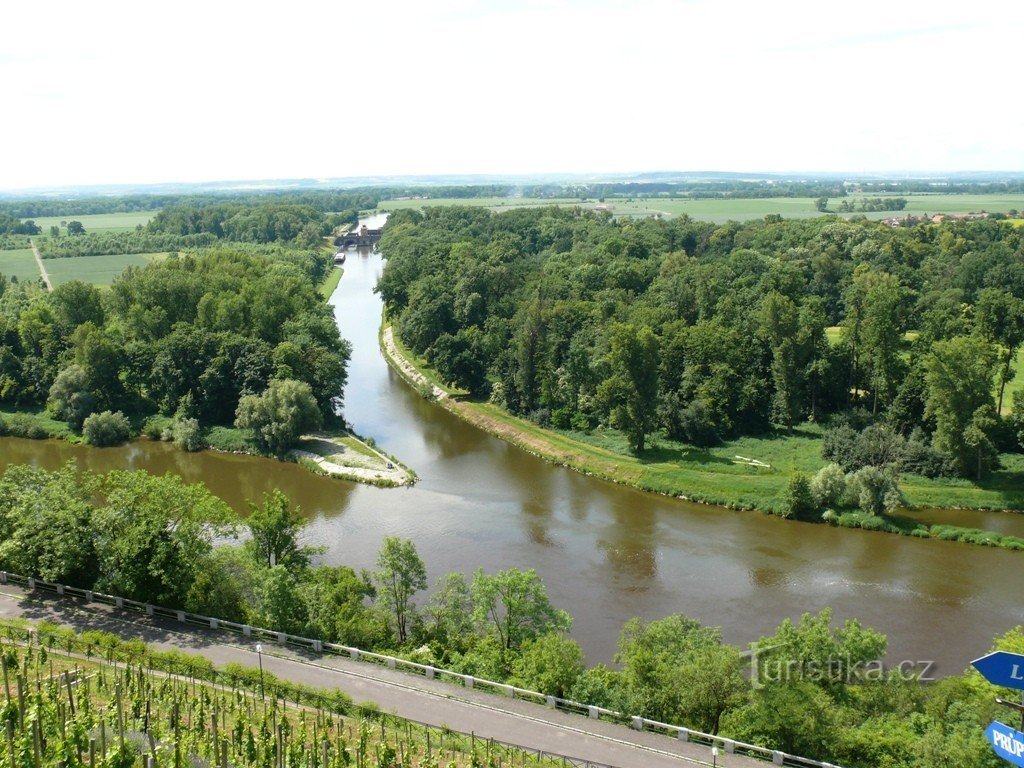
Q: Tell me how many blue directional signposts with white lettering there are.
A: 2